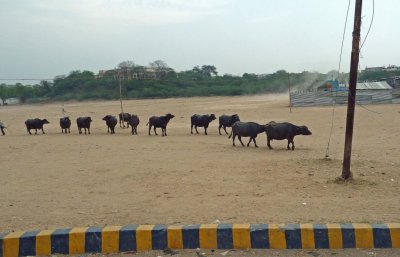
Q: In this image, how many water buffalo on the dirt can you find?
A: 11